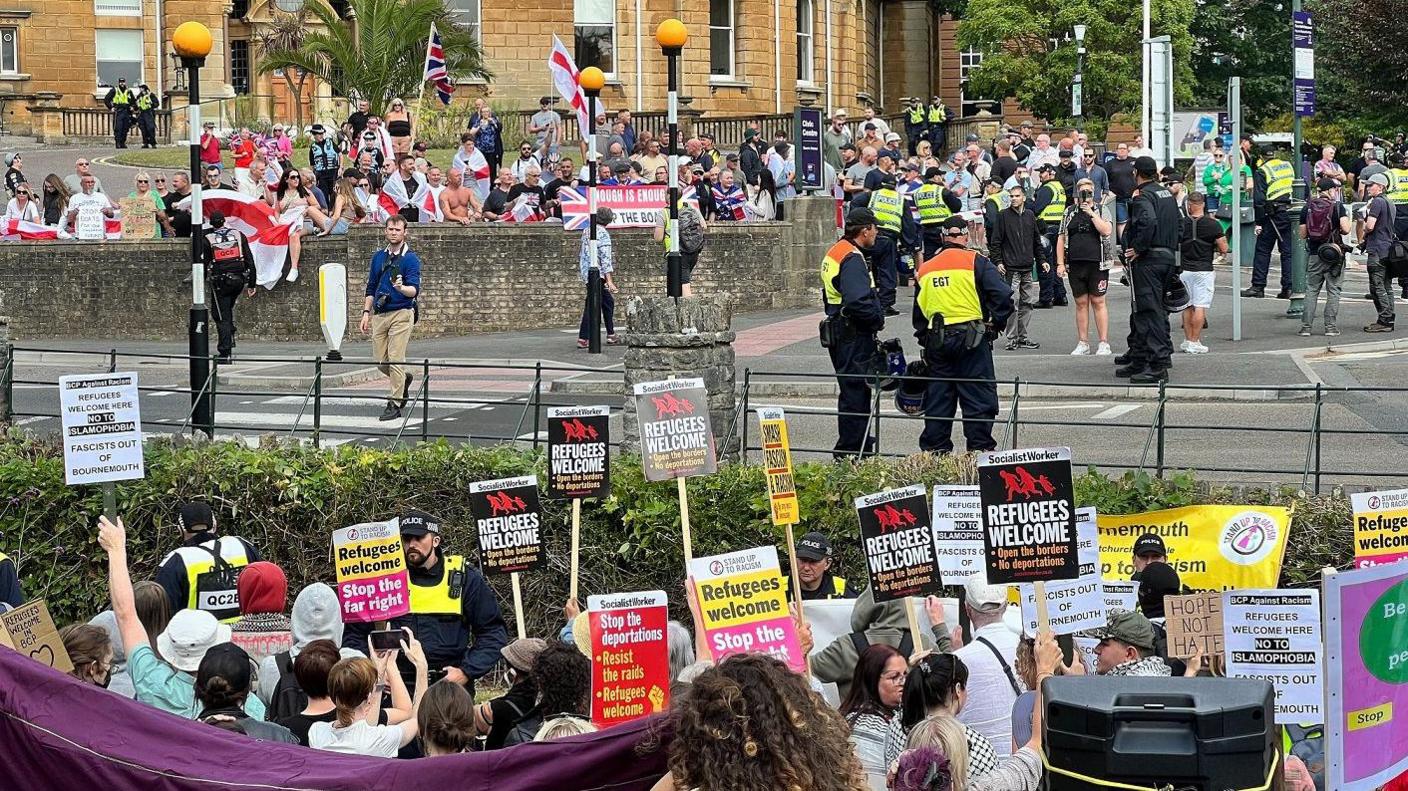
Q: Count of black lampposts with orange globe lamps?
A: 3